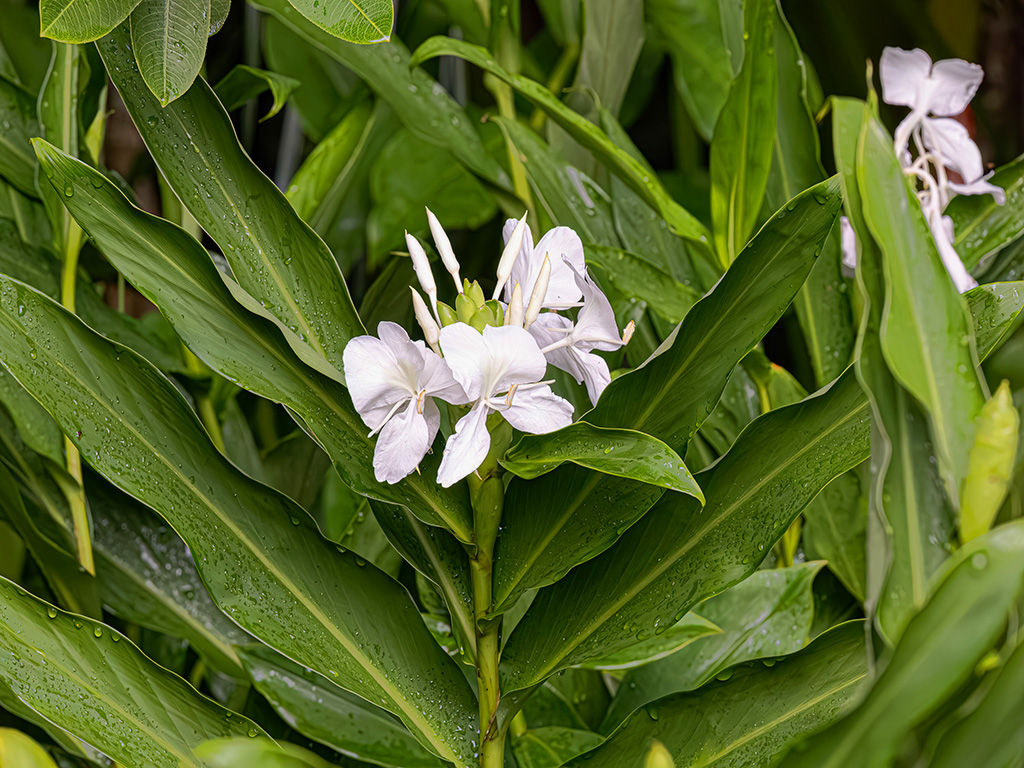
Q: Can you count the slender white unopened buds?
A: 6